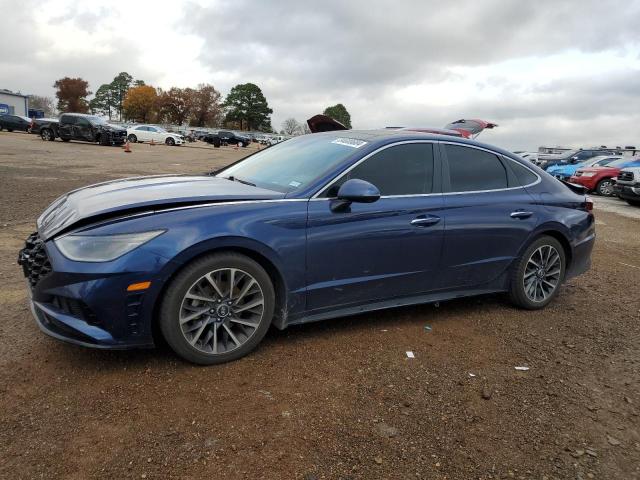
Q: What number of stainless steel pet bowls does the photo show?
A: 0